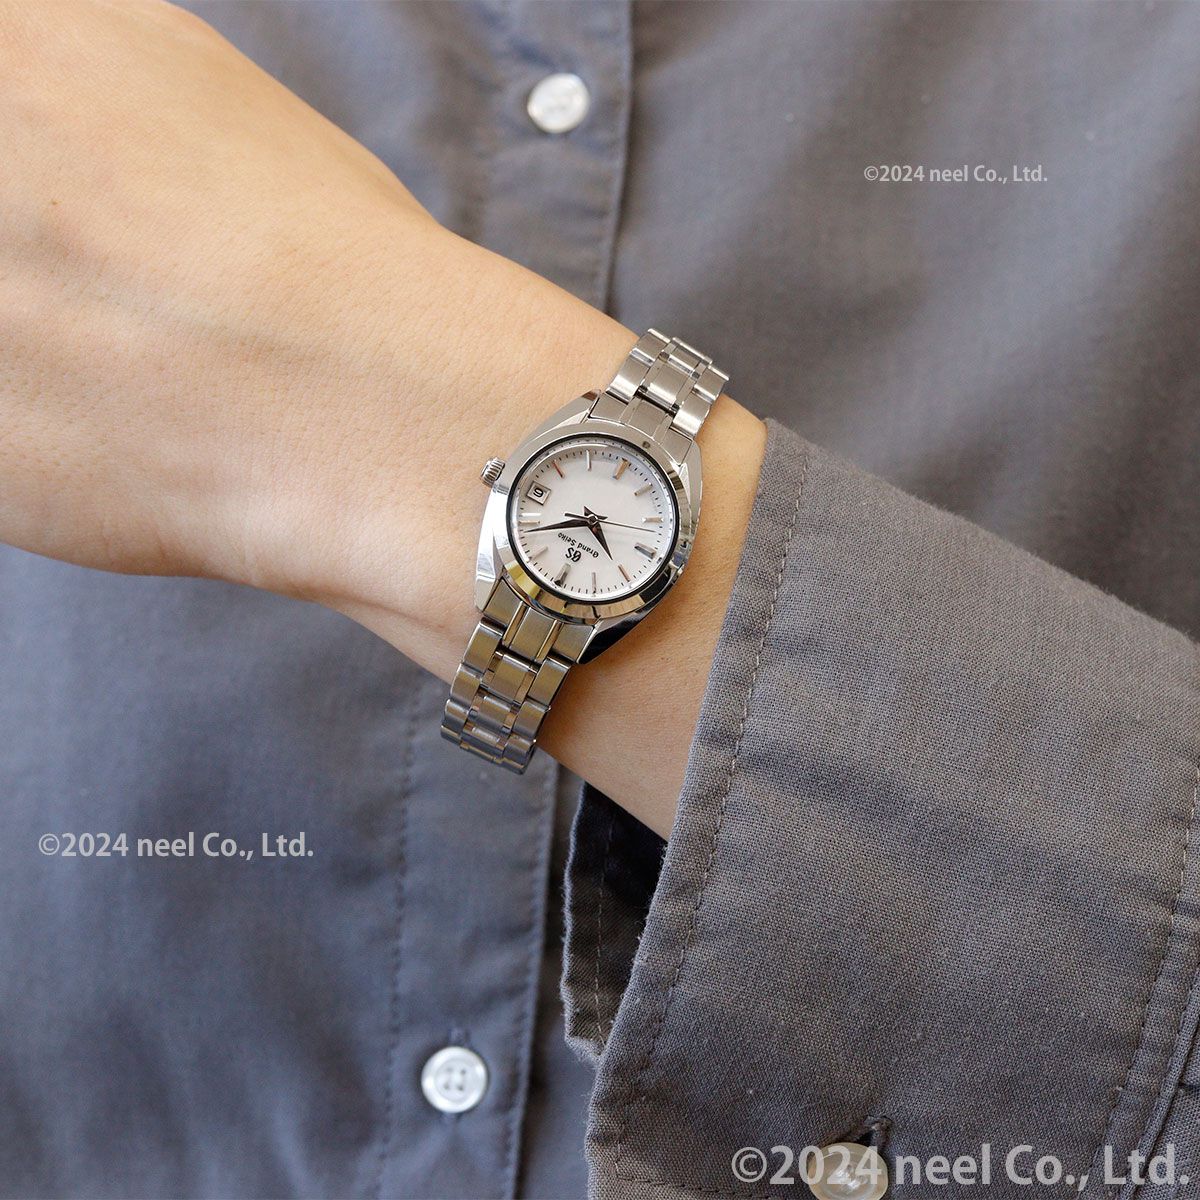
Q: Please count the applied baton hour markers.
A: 11